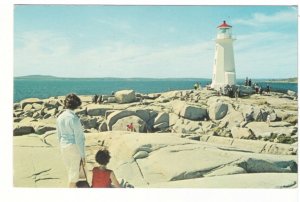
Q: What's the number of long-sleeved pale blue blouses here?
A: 1